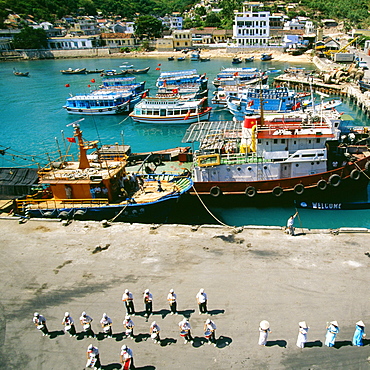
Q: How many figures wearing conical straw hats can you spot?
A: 4